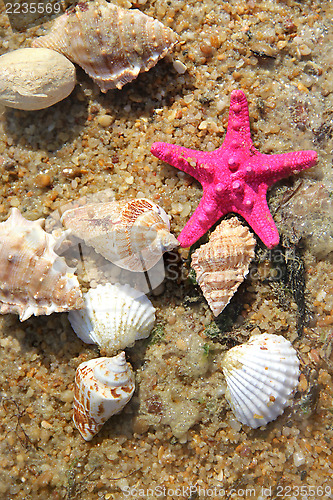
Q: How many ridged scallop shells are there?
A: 2